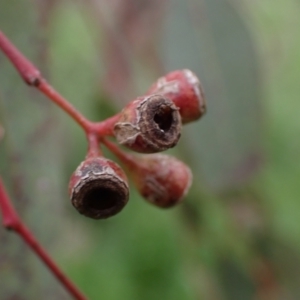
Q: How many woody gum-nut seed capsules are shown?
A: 4